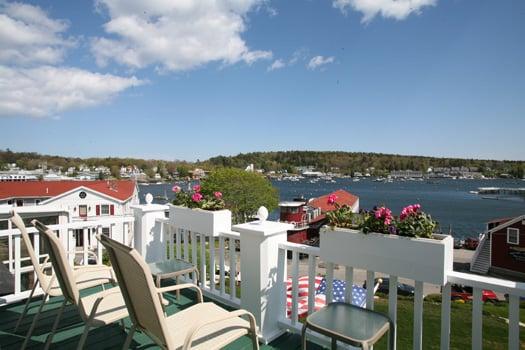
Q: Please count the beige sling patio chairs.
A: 3